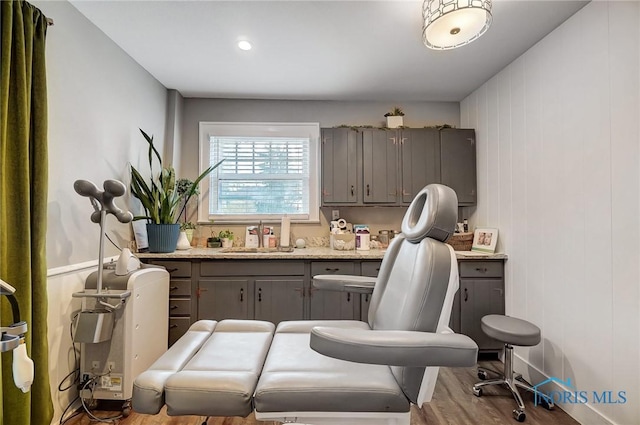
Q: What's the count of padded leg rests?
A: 2